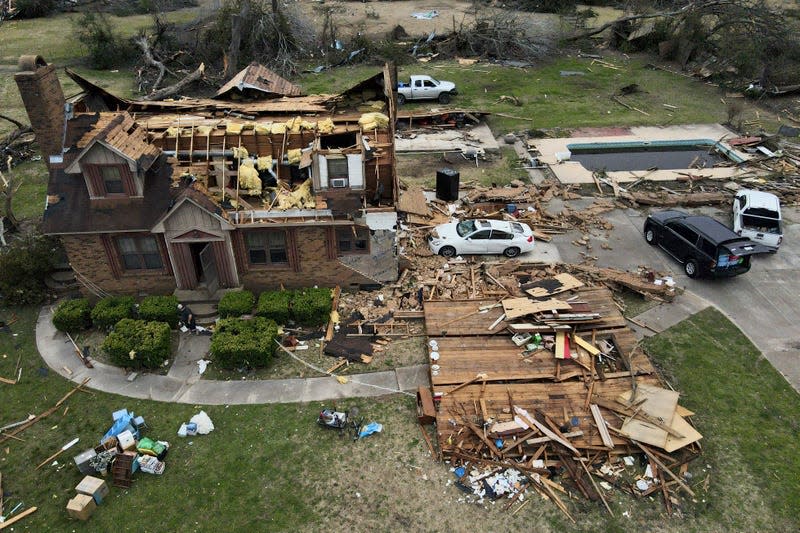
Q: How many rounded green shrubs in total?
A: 8